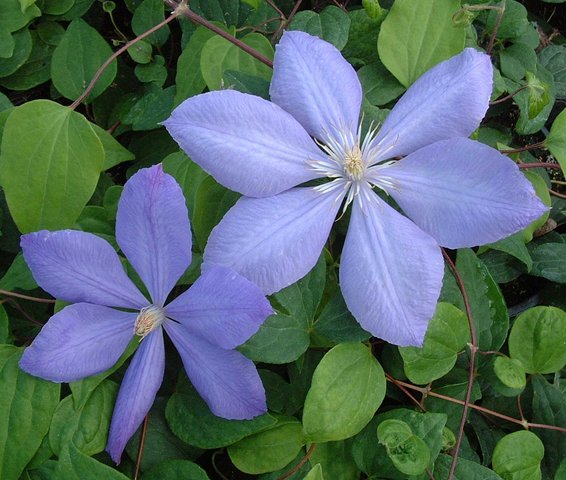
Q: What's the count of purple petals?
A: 12